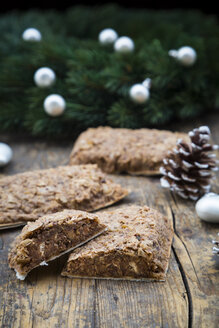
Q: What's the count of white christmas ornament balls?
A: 9